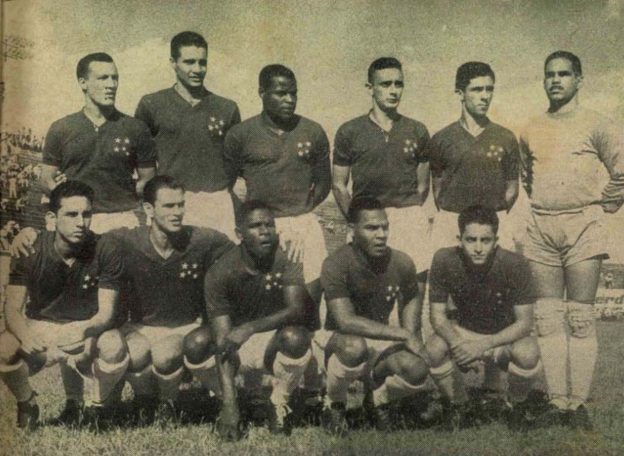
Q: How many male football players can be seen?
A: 11